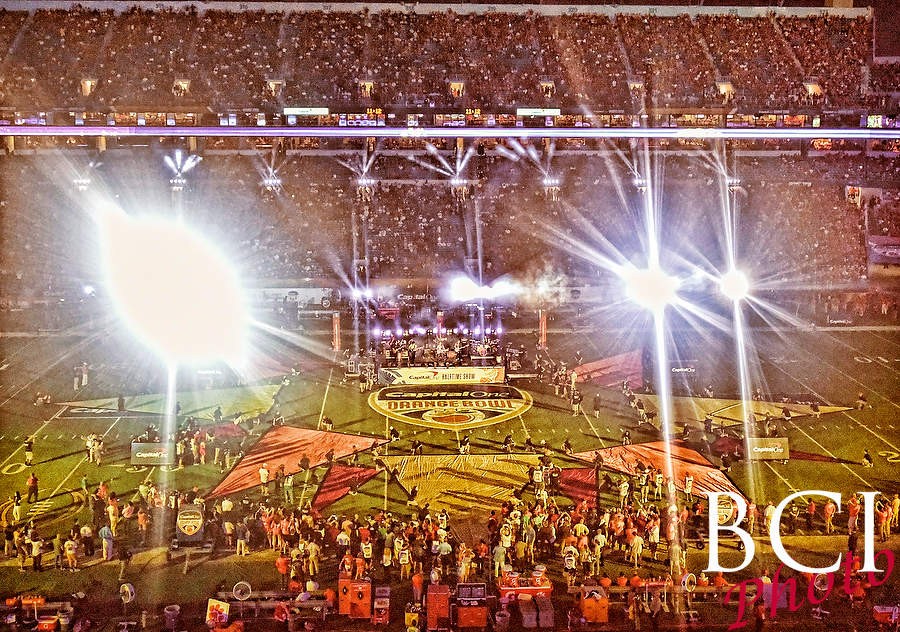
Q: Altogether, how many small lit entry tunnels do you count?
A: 9